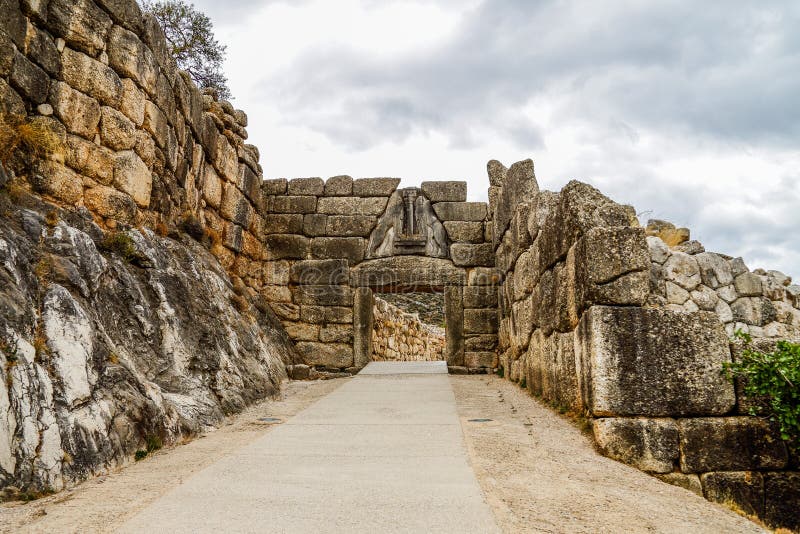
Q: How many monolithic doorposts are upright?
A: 2